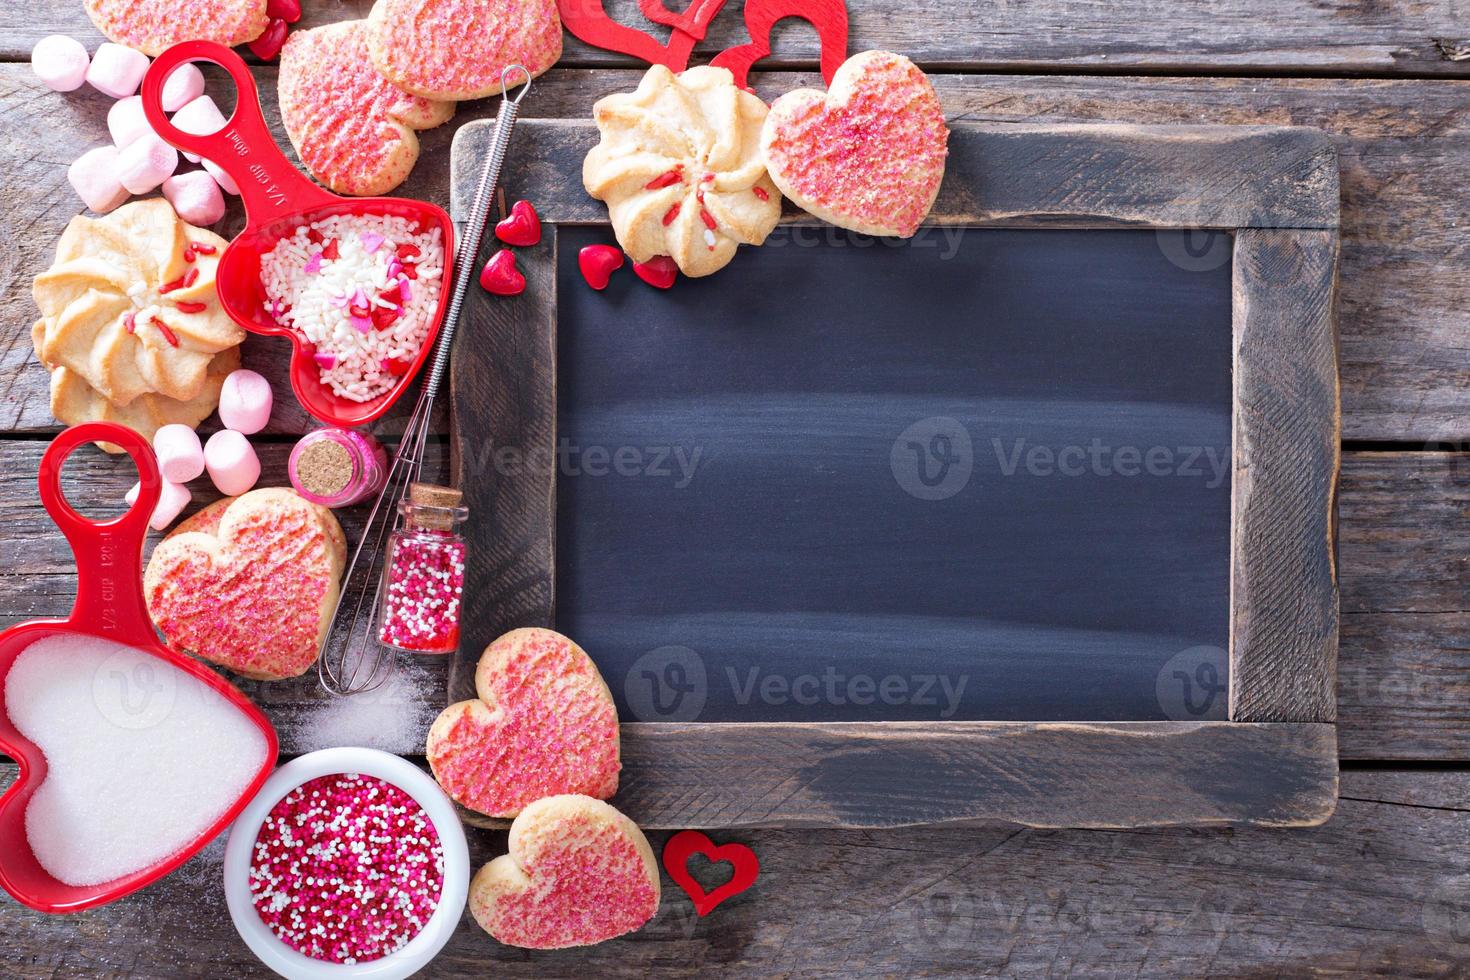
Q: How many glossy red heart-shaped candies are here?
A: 6